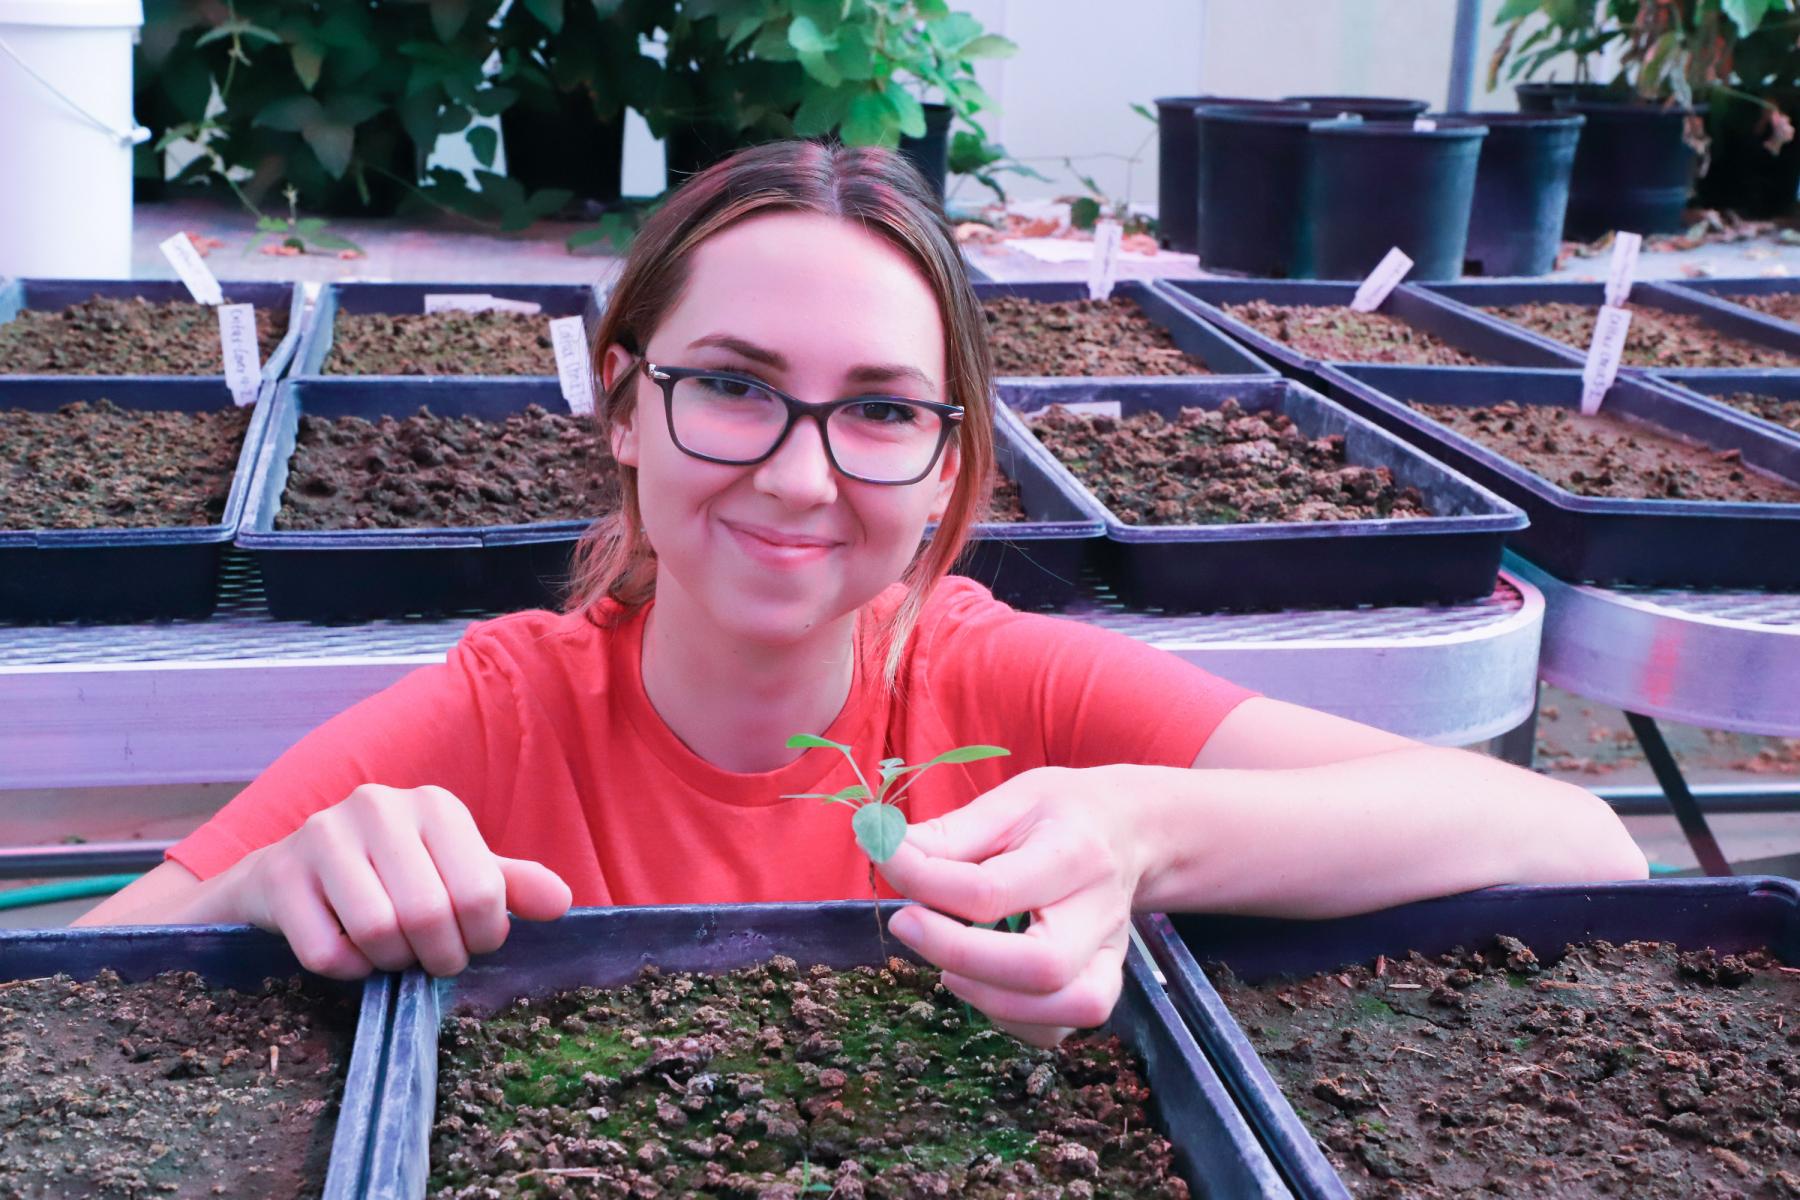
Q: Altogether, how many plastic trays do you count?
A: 15